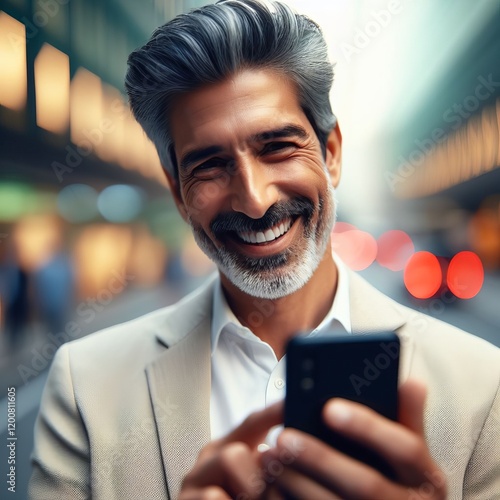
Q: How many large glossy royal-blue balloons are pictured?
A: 0